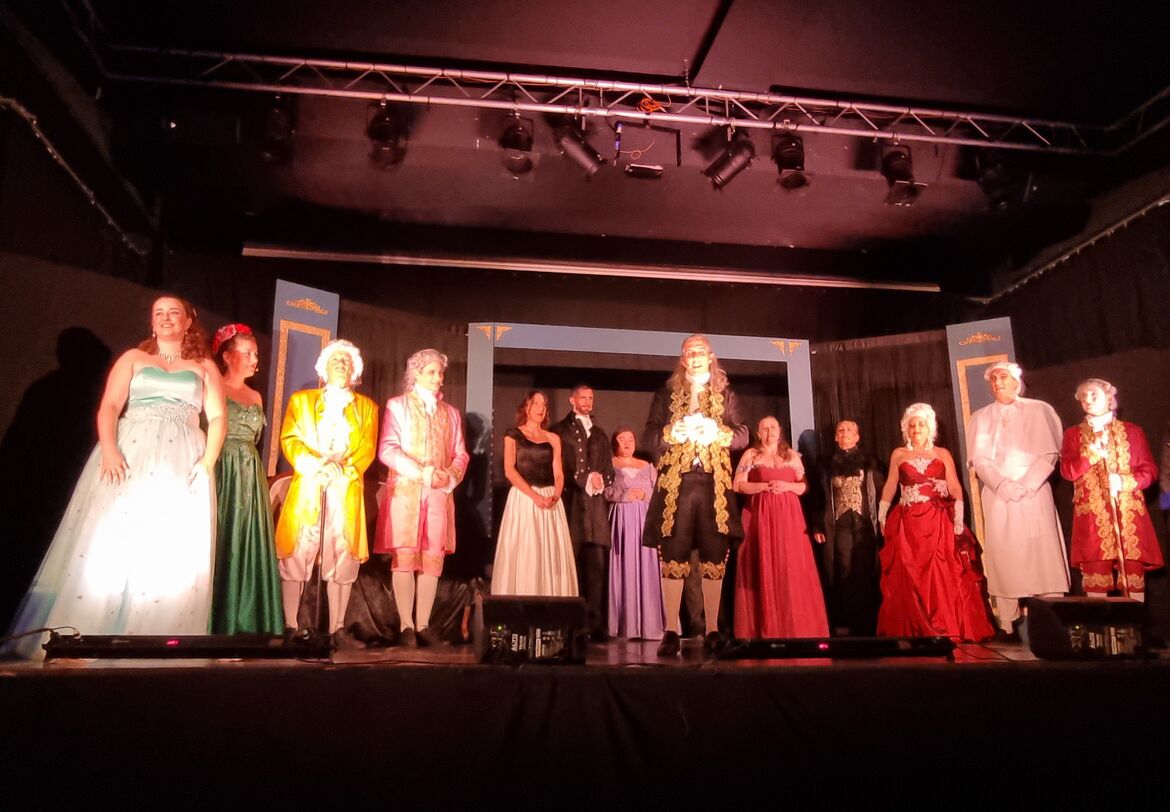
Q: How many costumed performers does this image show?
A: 13